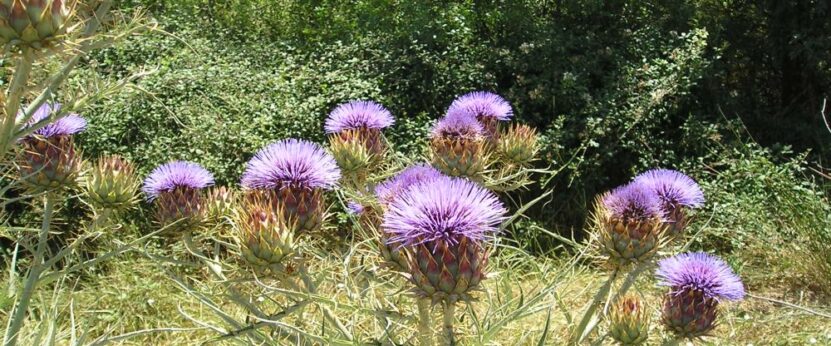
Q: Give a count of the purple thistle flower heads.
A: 11